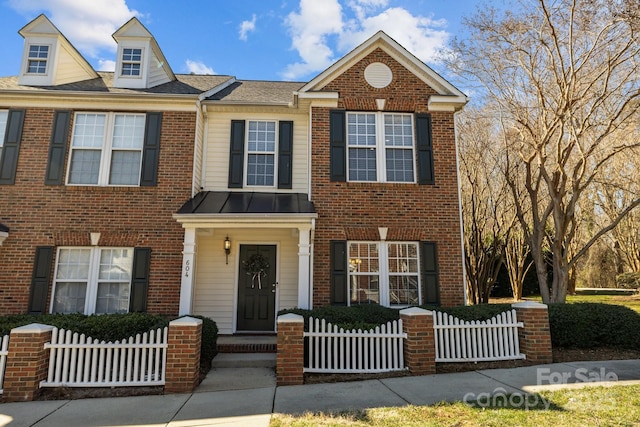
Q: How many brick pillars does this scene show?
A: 5